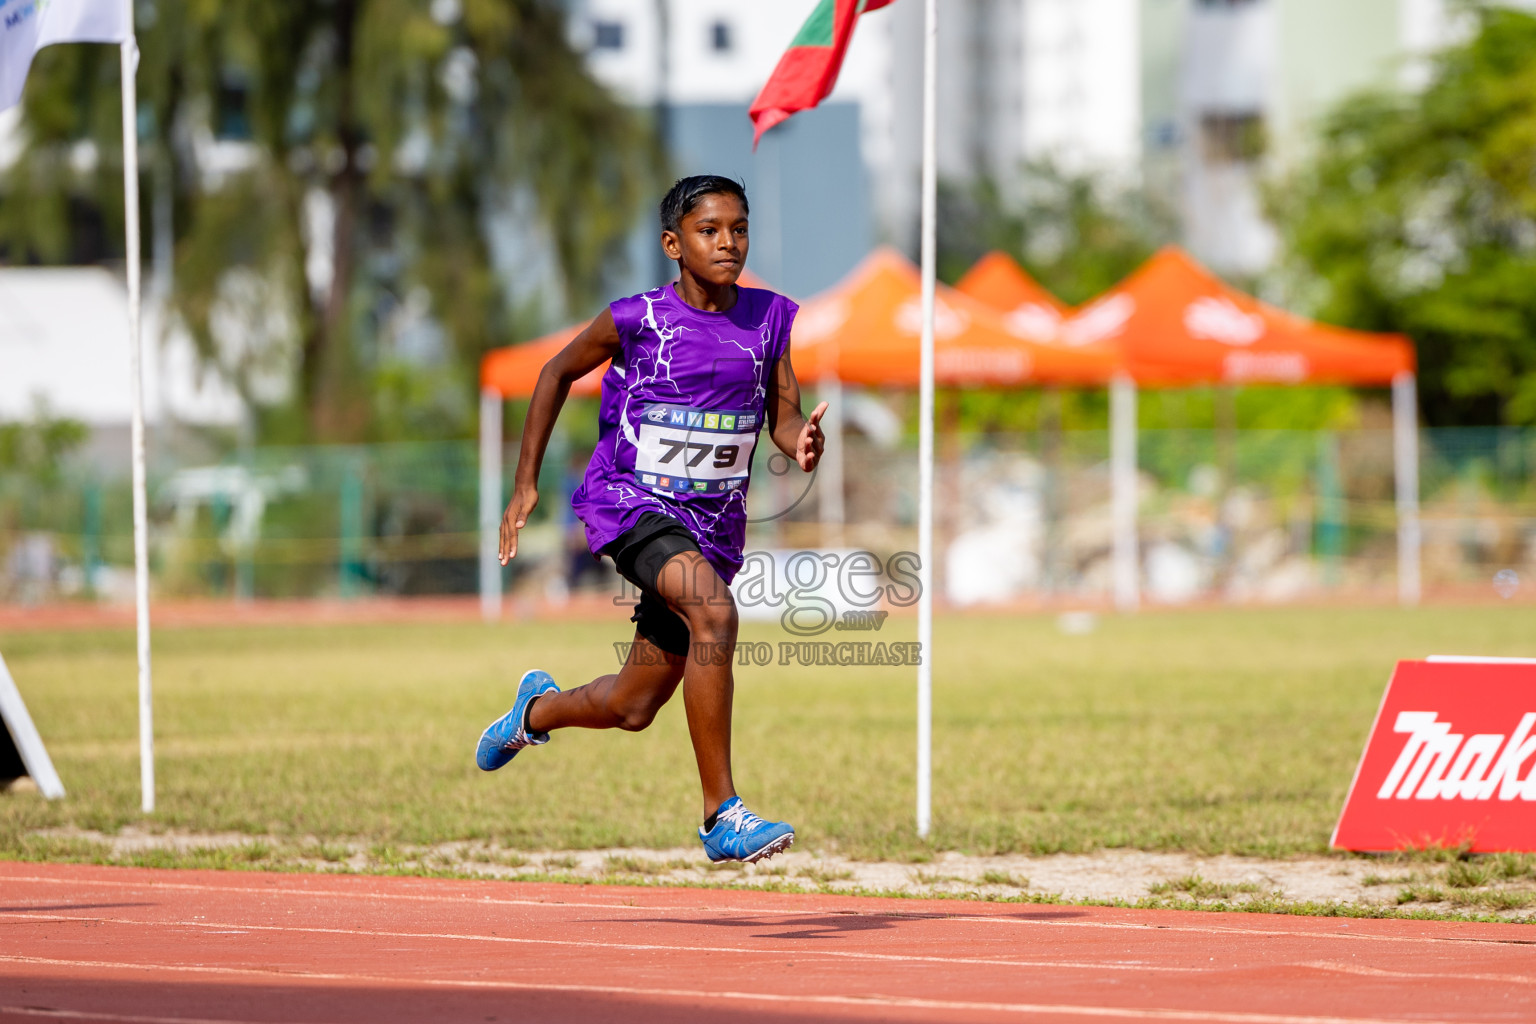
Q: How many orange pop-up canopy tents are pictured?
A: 4